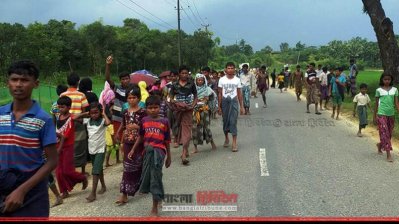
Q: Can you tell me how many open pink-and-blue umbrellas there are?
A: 1